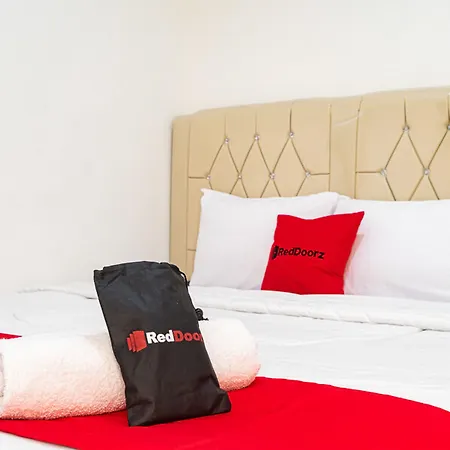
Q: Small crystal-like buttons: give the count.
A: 11